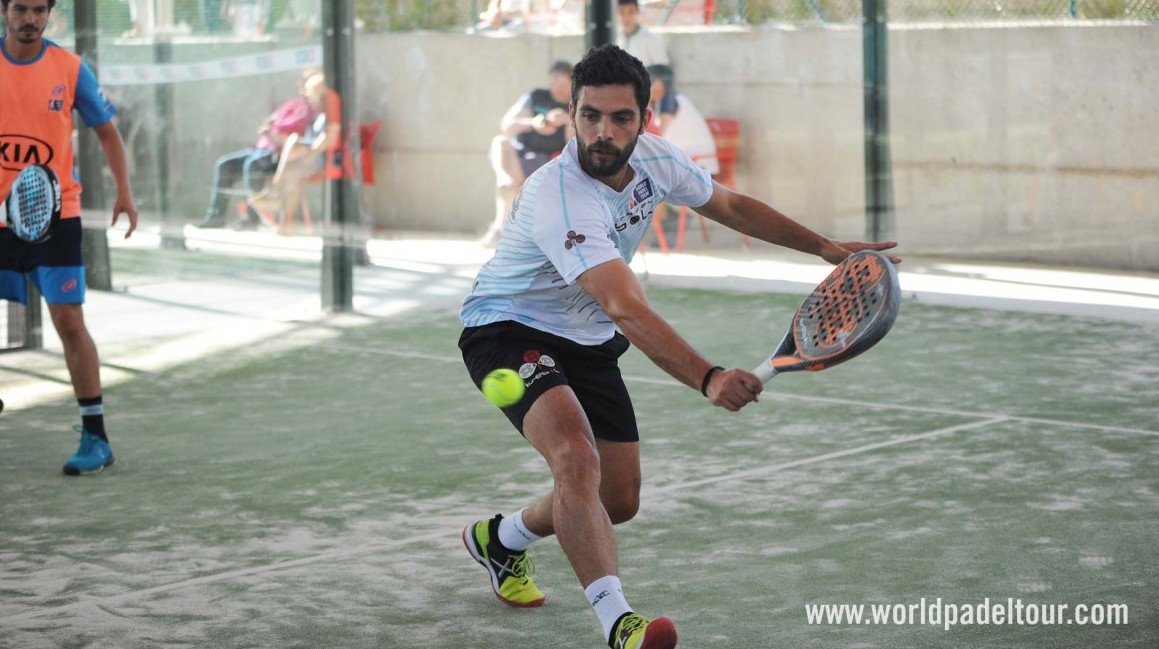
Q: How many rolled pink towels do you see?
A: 0